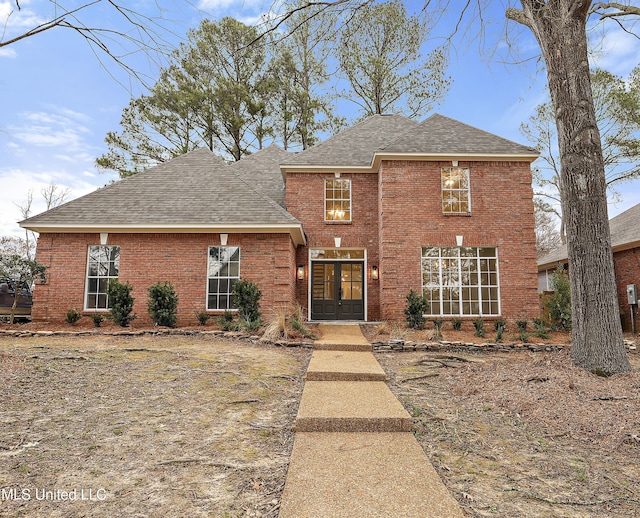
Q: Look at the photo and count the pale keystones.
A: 6